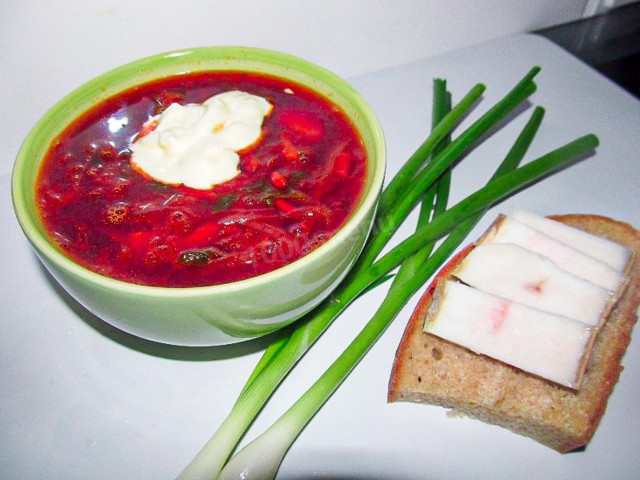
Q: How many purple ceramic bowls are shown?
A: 0